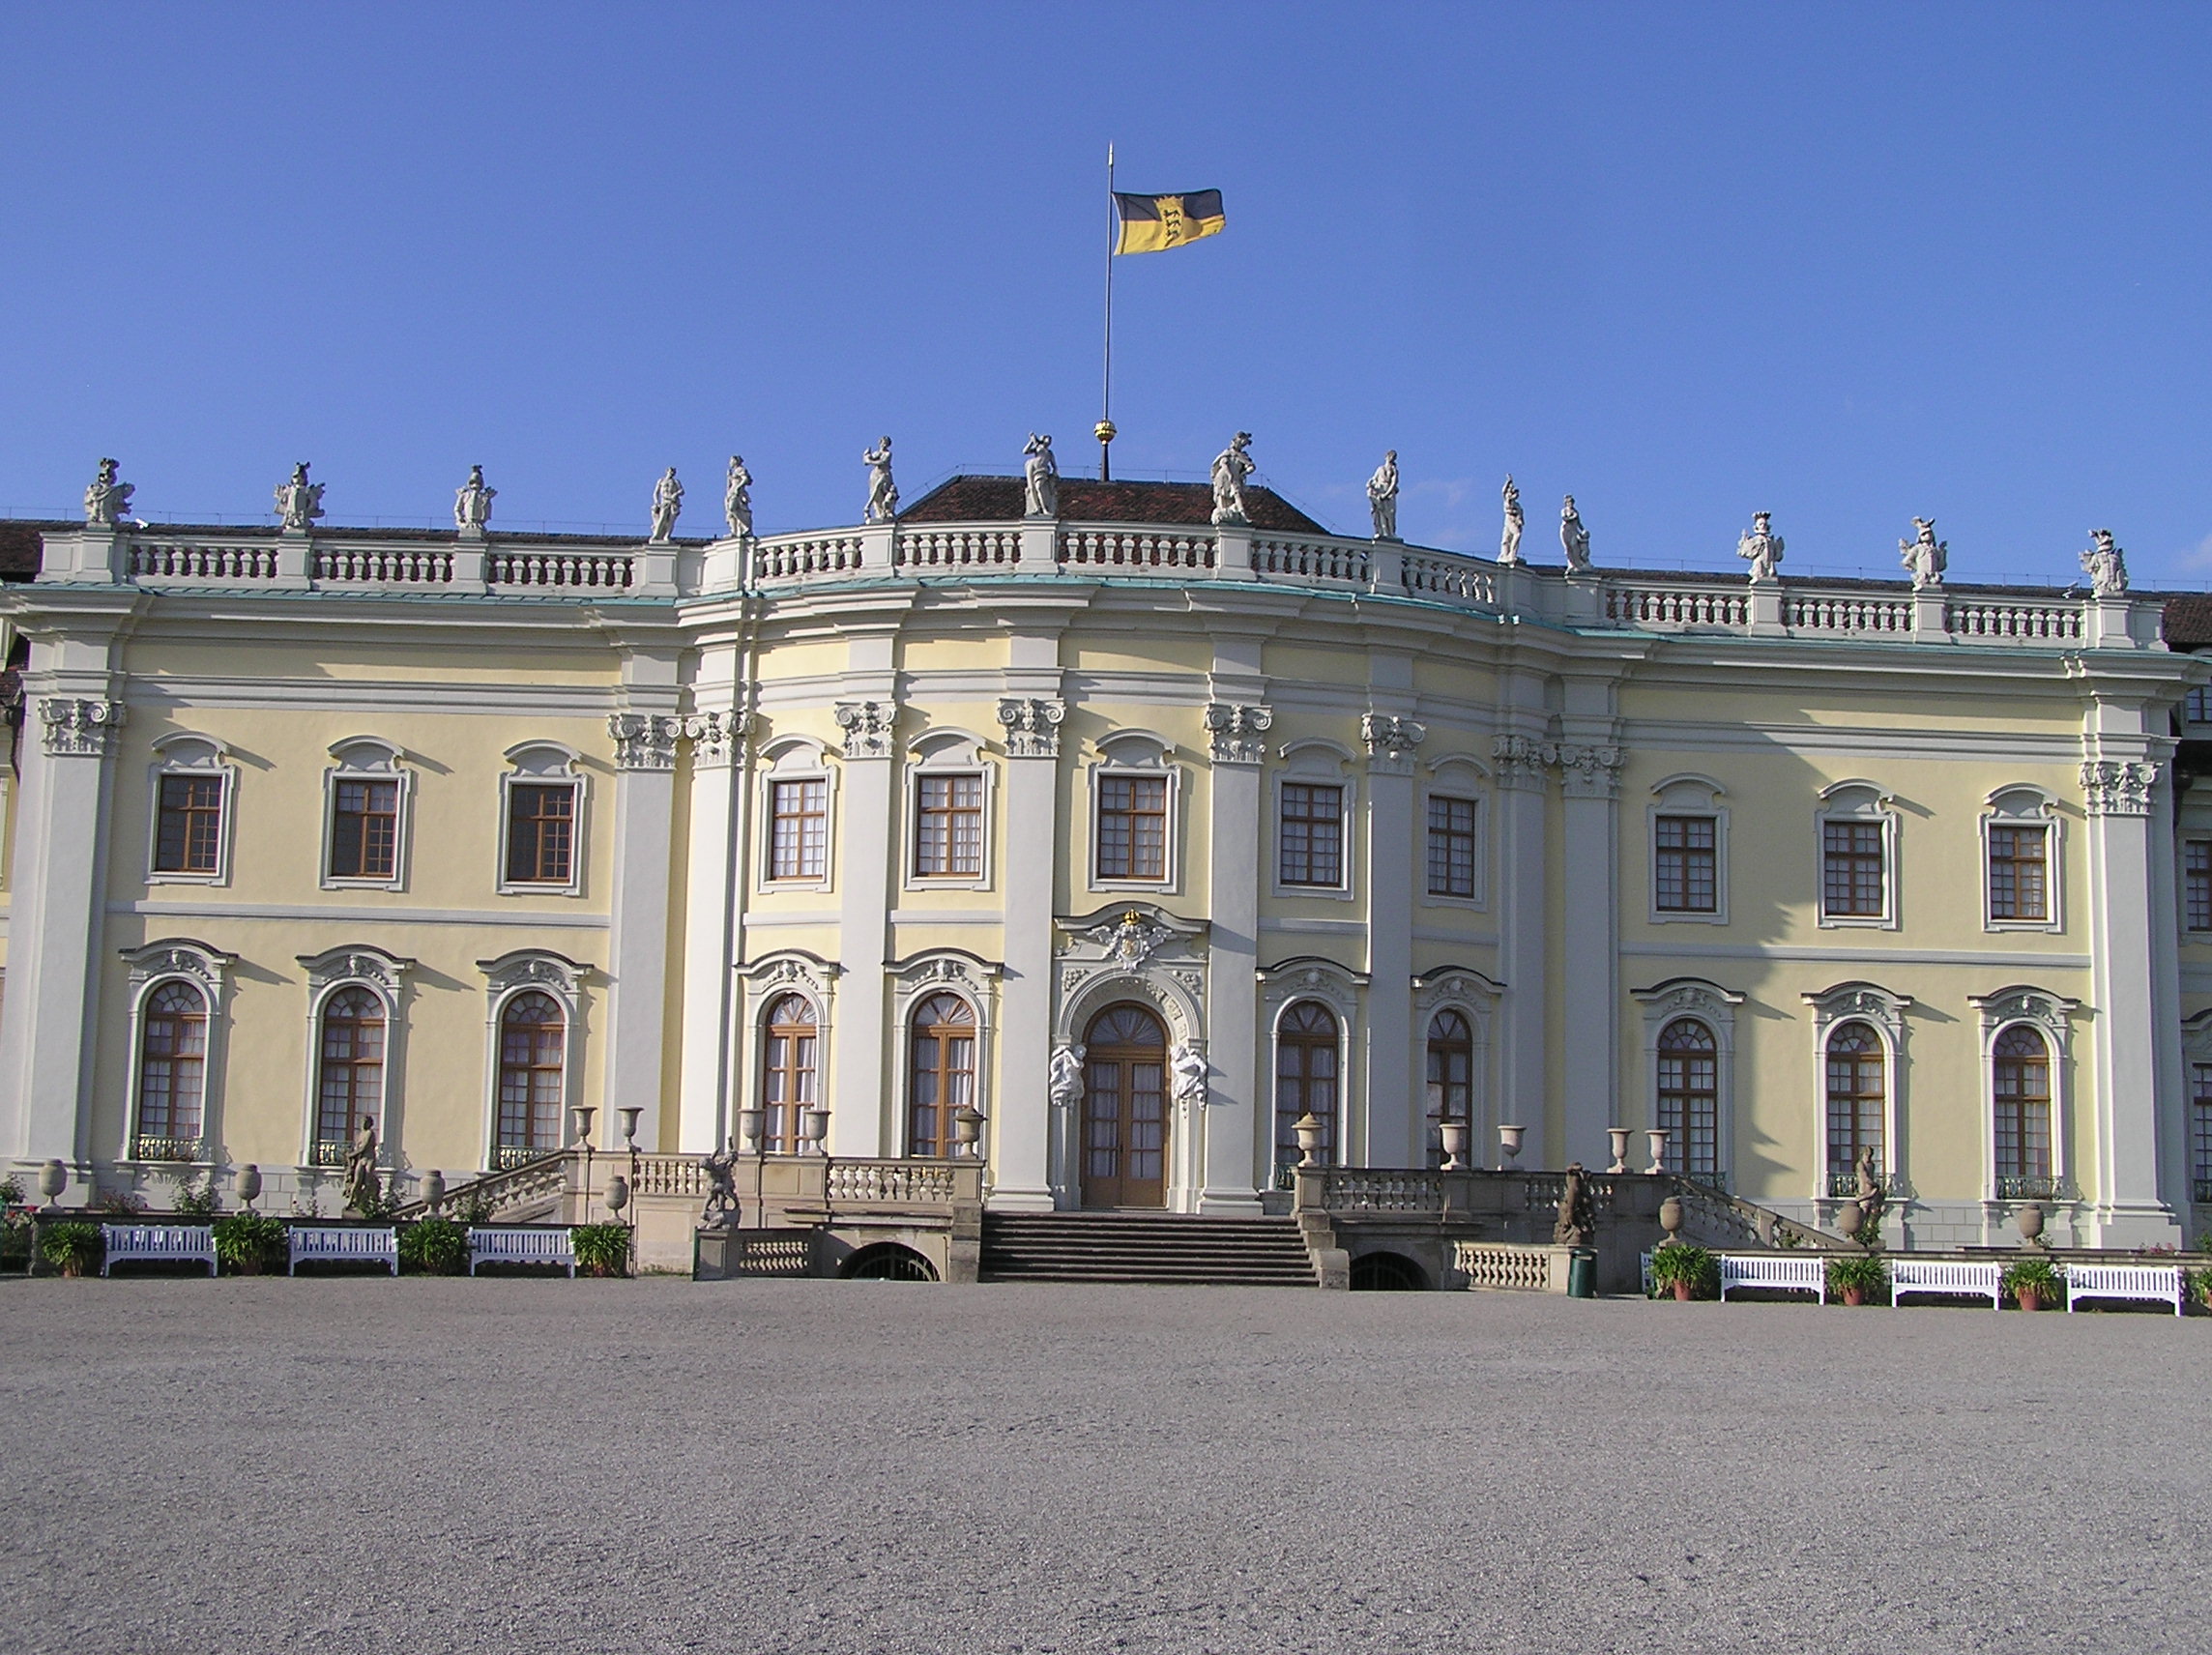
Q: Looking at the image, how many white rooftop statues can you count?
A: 14